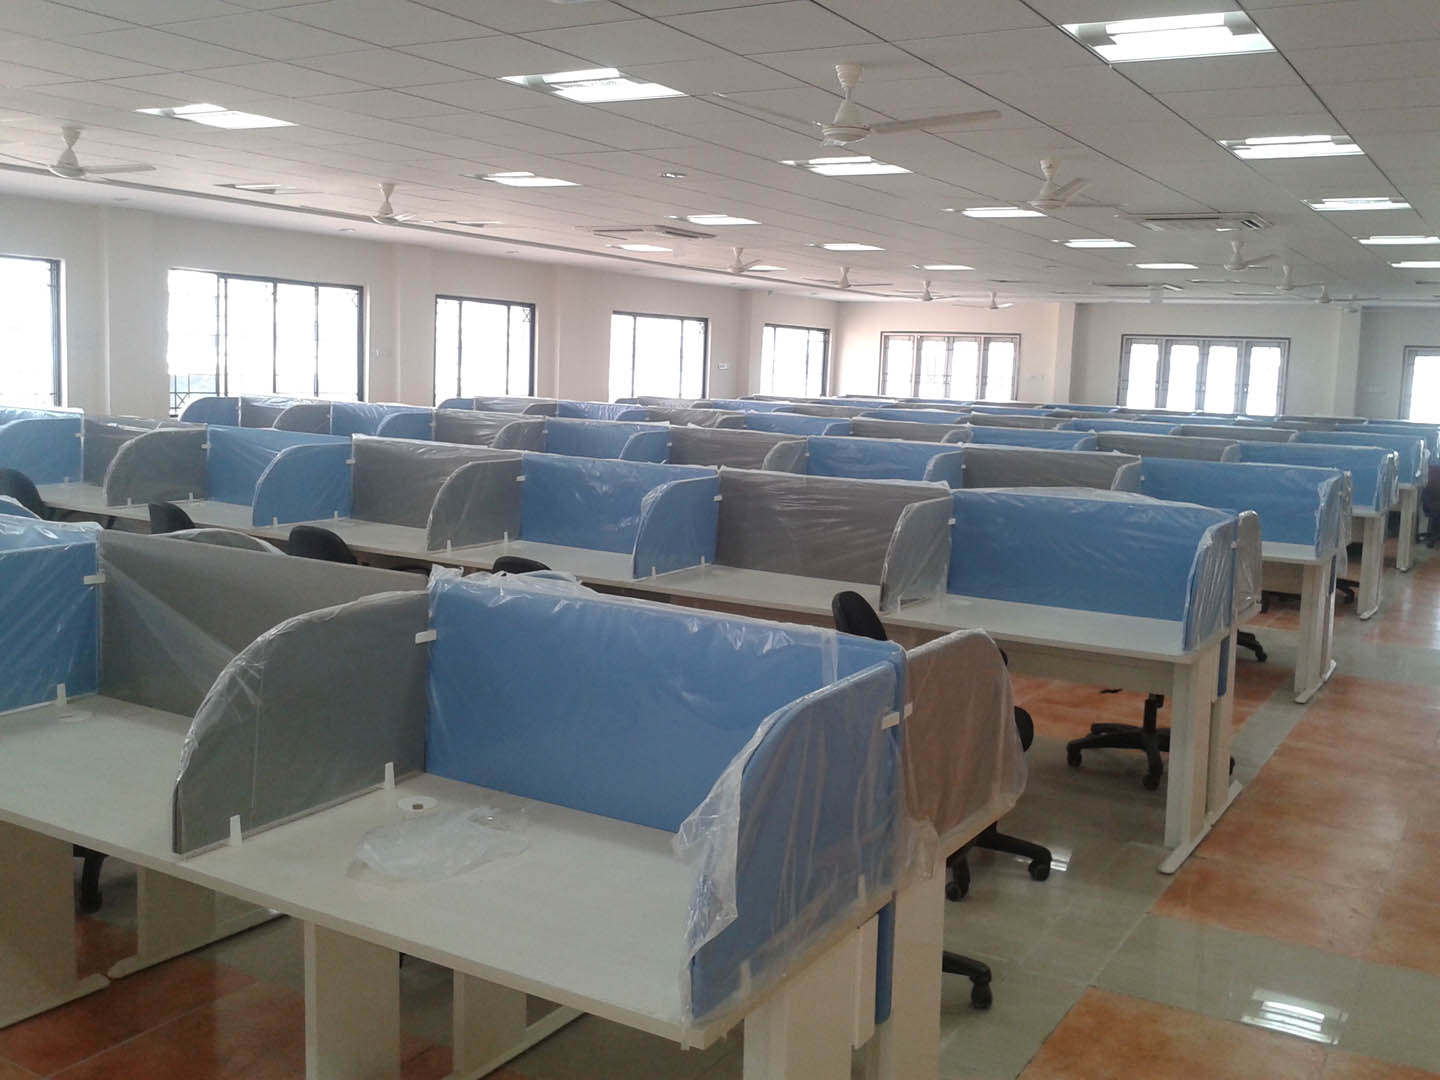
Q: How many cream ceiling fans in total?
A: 12